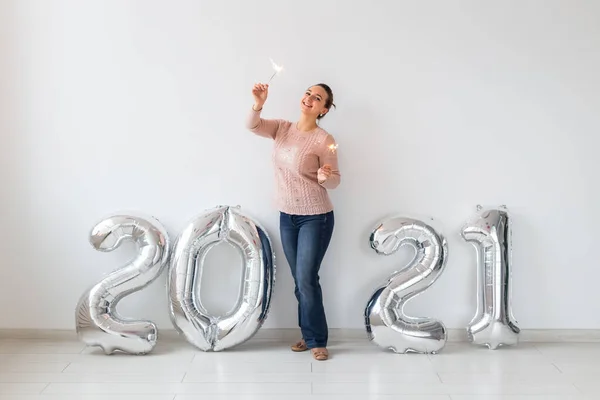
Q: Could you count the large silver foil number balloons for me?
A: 4